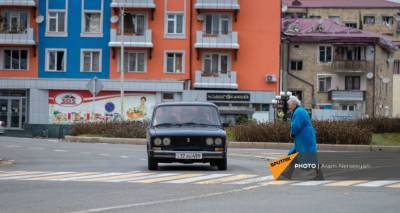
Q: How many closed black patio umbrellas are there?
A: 0